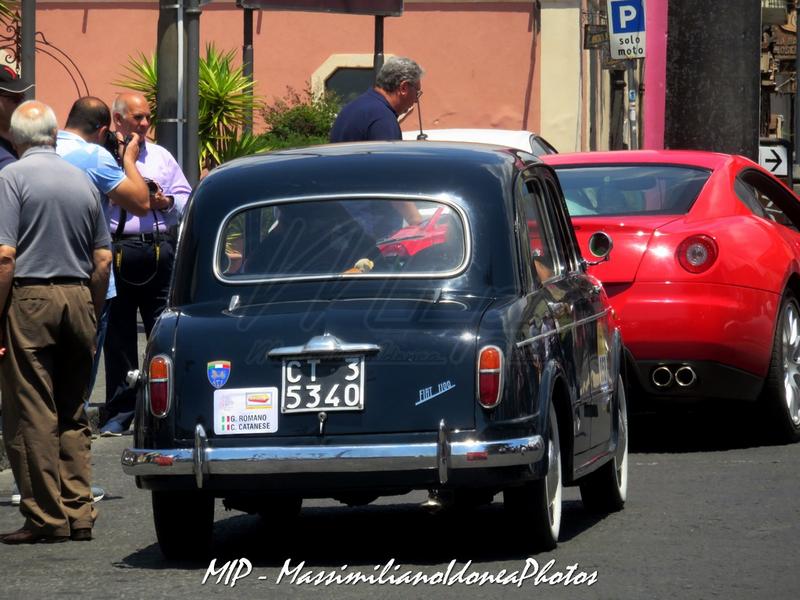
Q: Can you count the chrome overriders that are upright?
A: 2